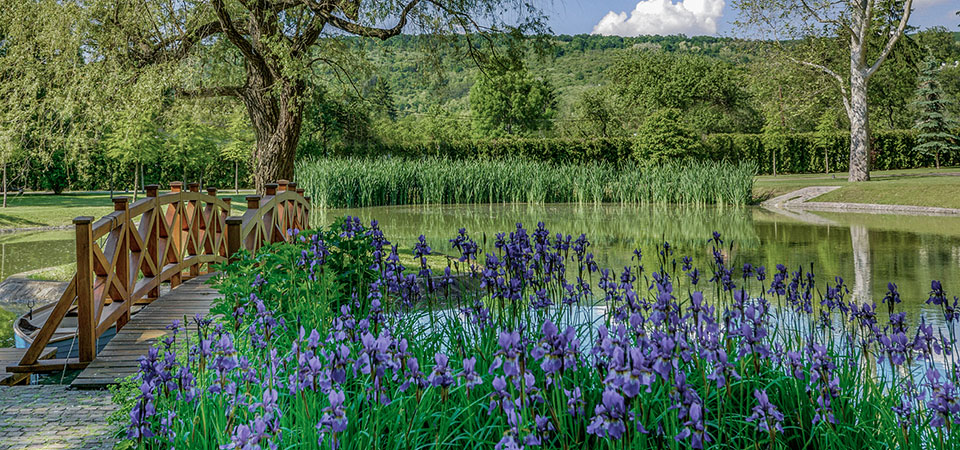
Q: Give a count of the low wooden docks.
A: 1